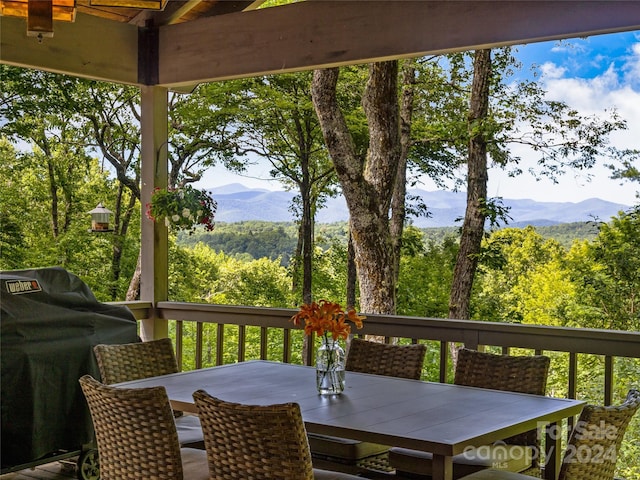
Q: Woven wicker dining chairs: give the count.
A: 6